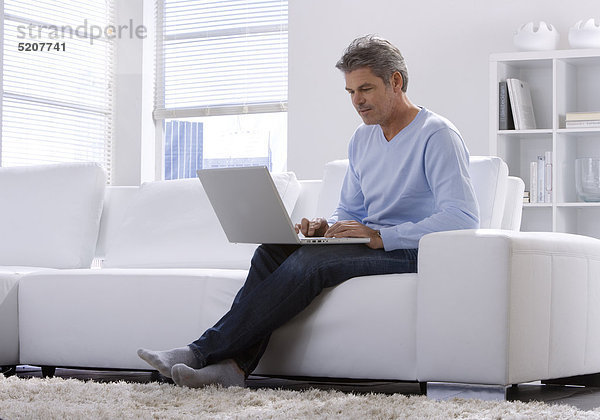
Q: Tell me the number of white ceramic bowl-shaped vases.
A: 2